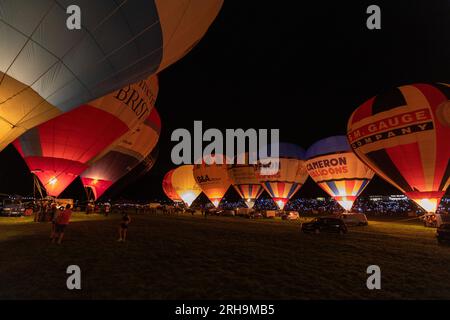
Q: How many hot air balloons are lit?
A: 10